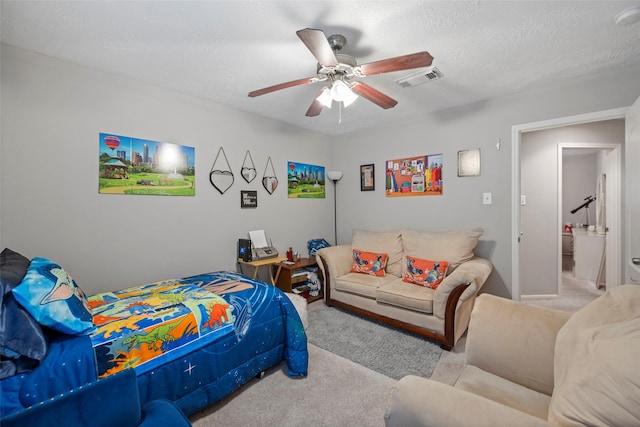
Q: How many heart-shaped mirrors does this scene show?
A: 3